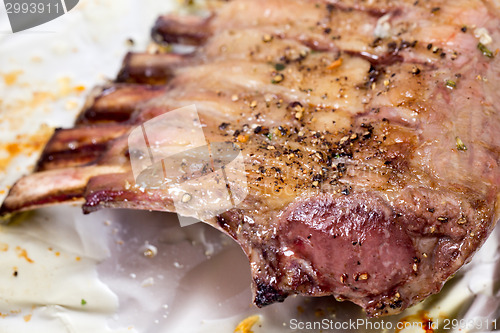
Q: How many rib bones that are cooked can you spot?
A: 6